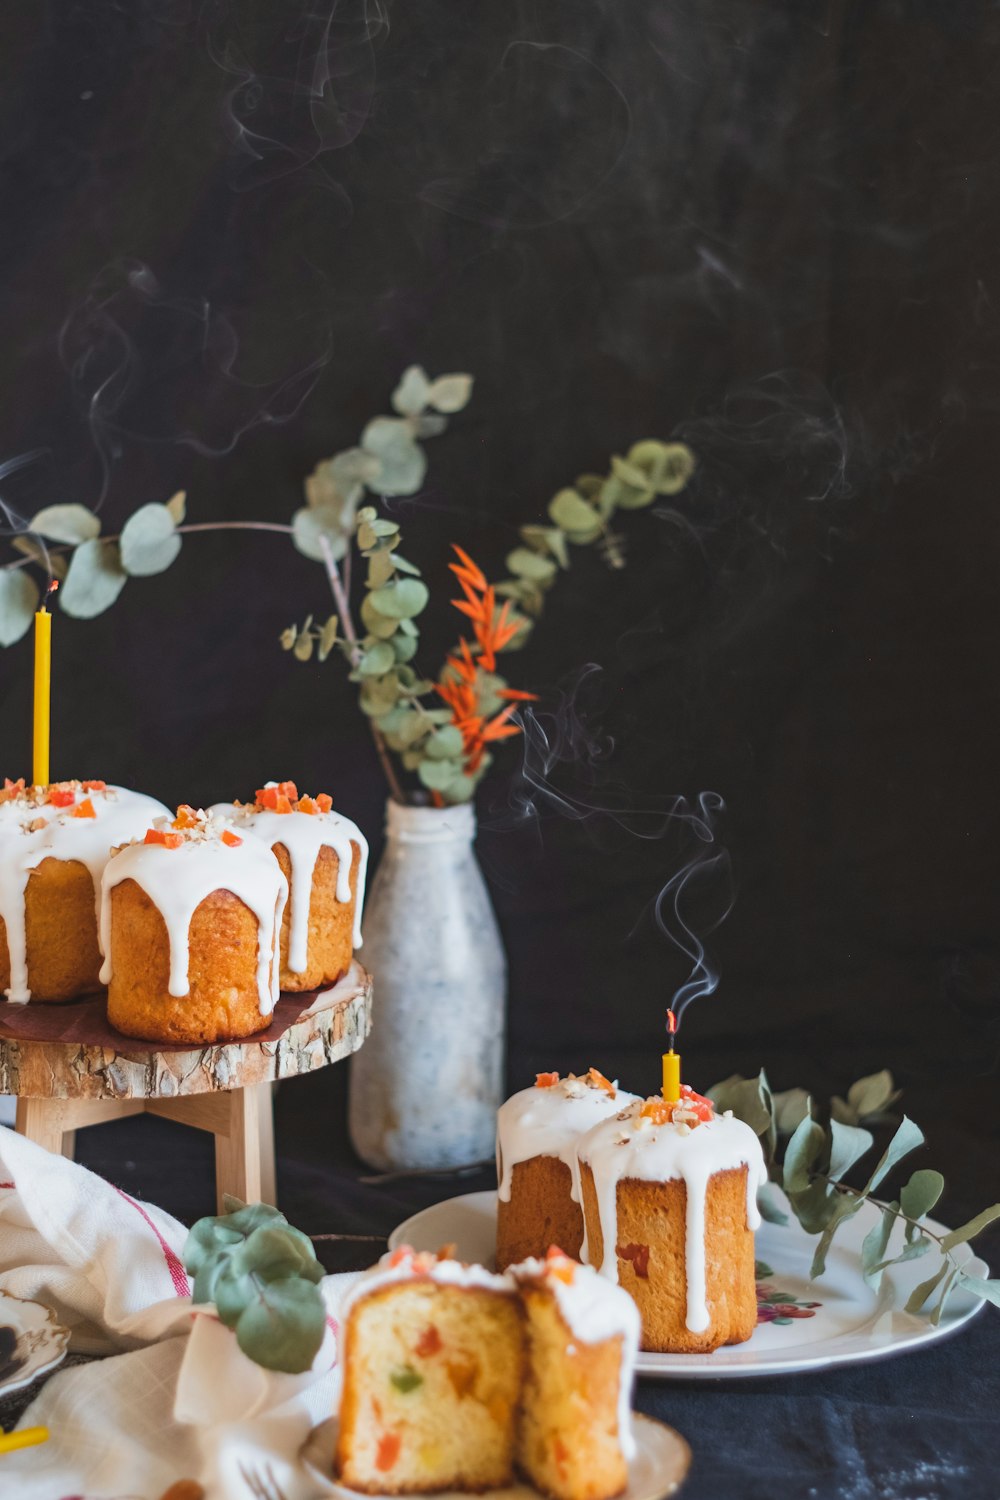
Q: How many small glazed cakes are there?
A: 6